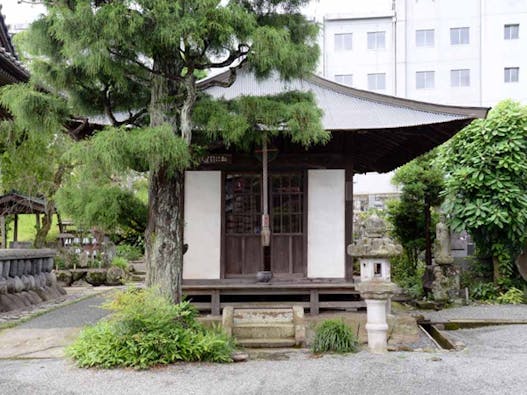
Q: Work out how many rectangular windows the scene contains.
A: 10